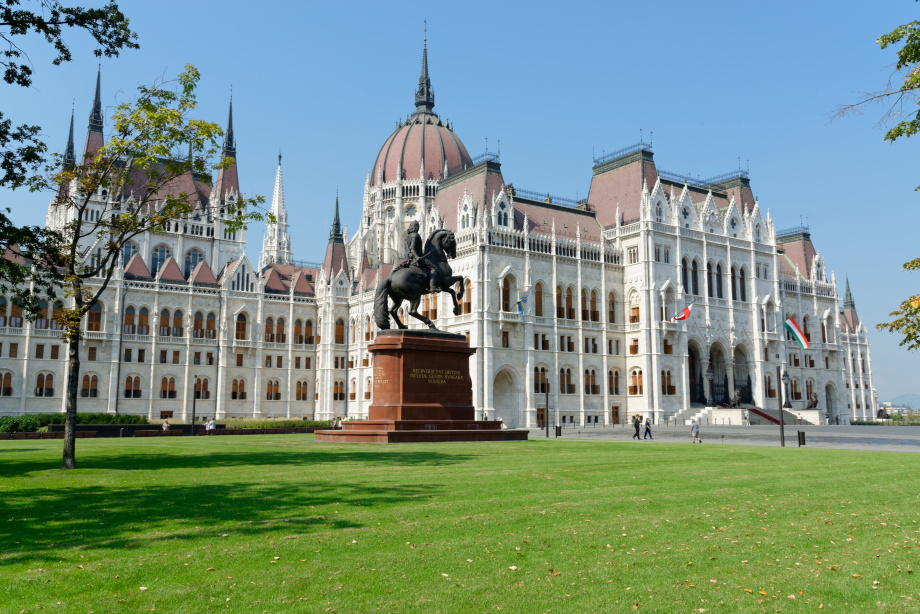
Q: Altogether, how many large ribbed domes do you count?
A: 1